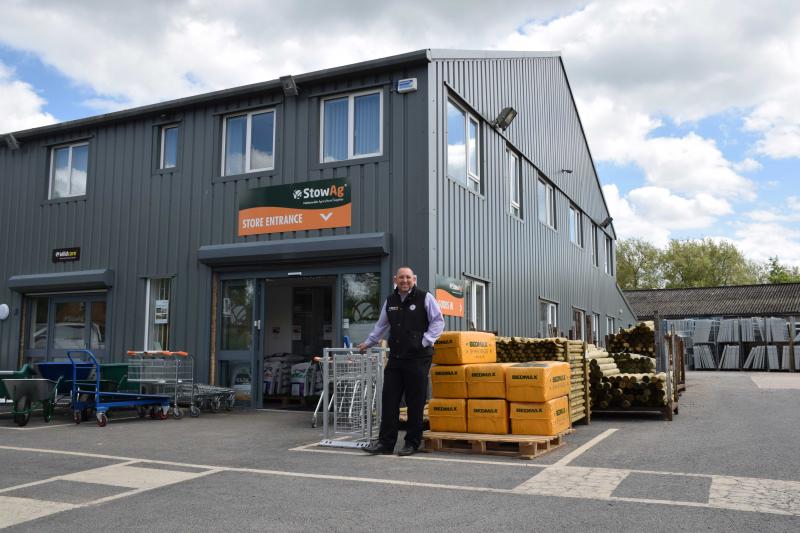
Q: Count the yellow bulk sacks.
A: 7